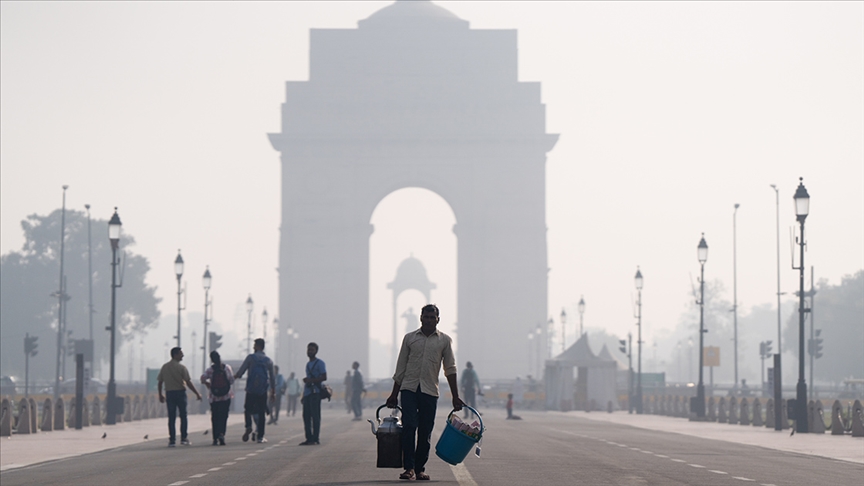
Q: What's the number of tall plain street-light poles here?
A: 4